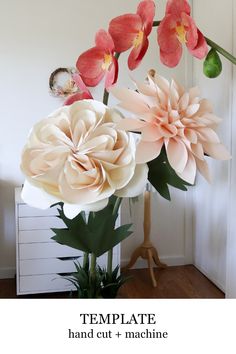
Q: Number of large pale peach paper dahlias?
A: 1